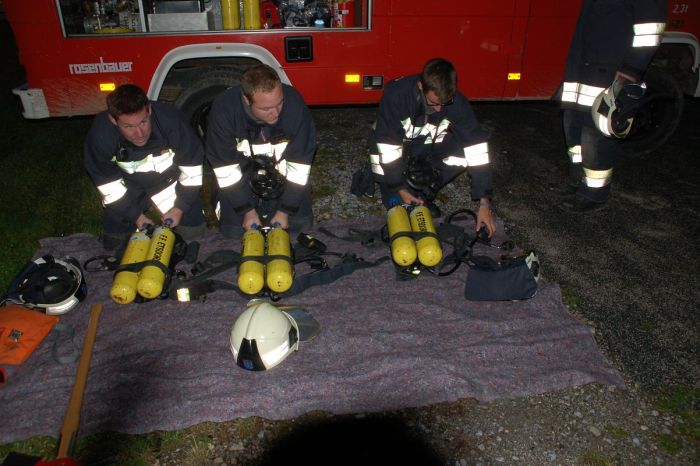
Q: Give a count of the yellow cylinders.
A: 8